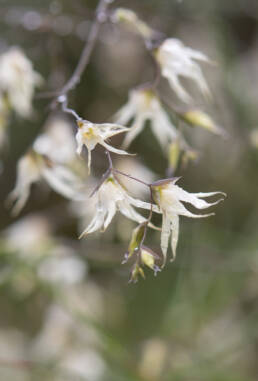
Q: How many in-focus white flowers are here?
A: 3